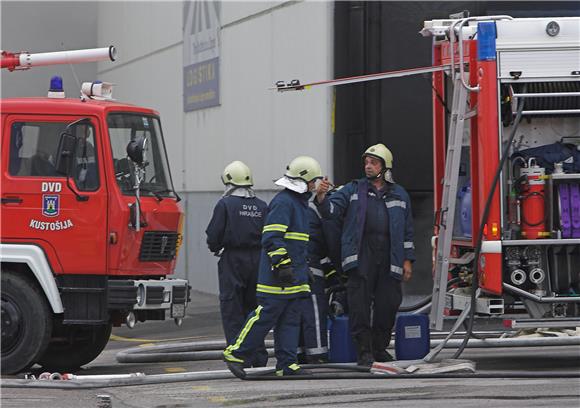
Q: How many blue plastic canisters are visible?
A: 2